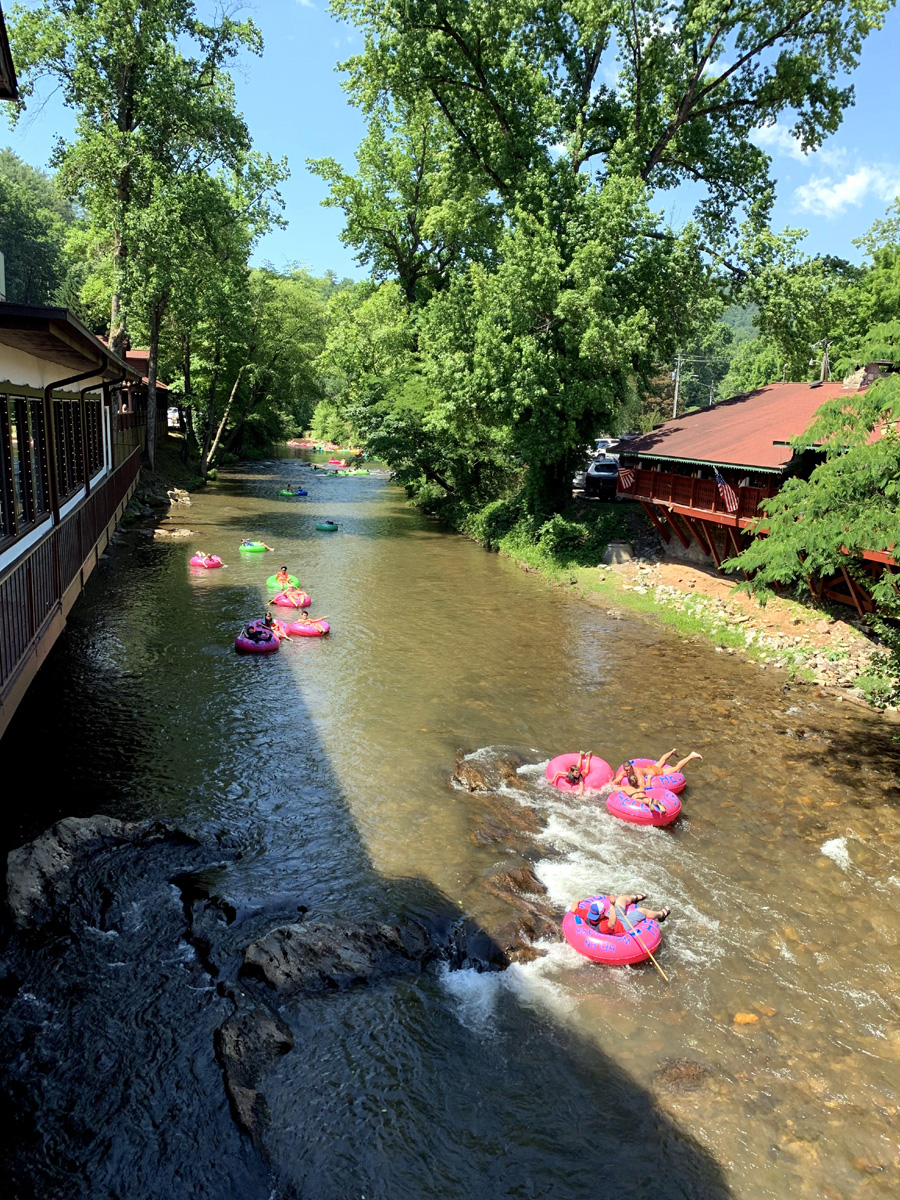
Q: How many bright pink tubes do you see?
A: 9